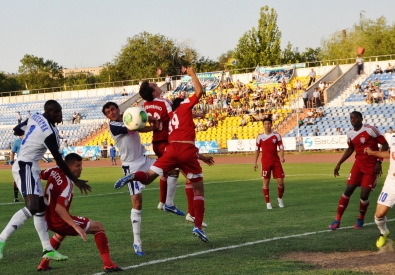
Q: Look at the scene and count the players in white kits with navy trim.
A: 3